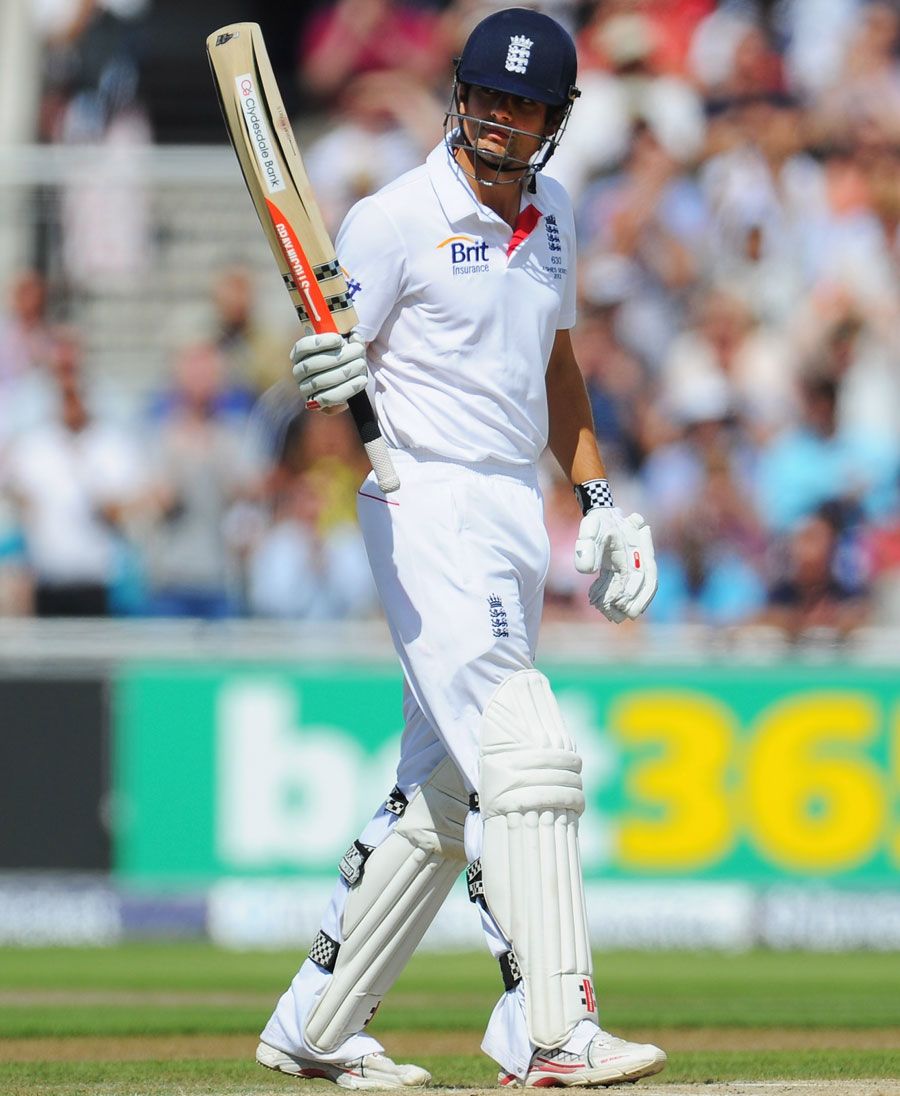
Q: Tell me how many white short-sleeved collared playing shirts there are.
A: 1